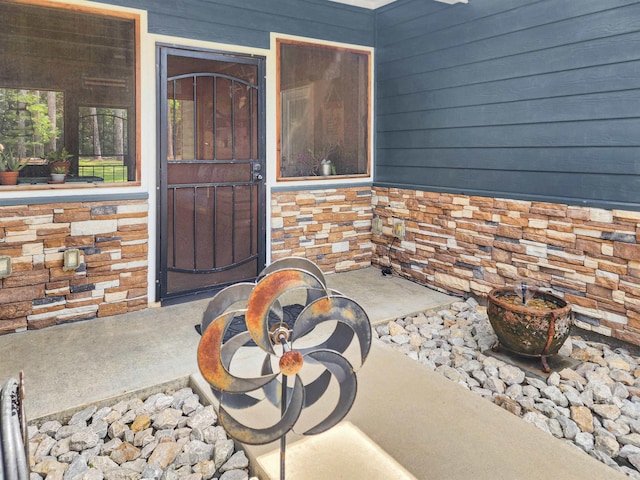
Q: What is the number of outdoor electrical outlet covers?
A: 4